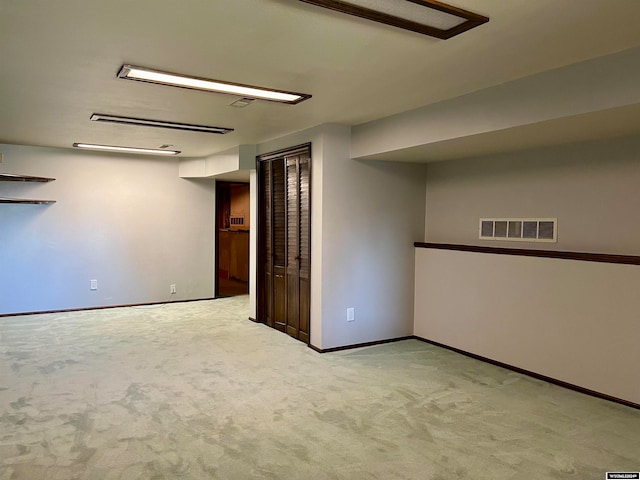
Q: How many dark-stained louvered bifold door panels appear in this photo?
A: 4